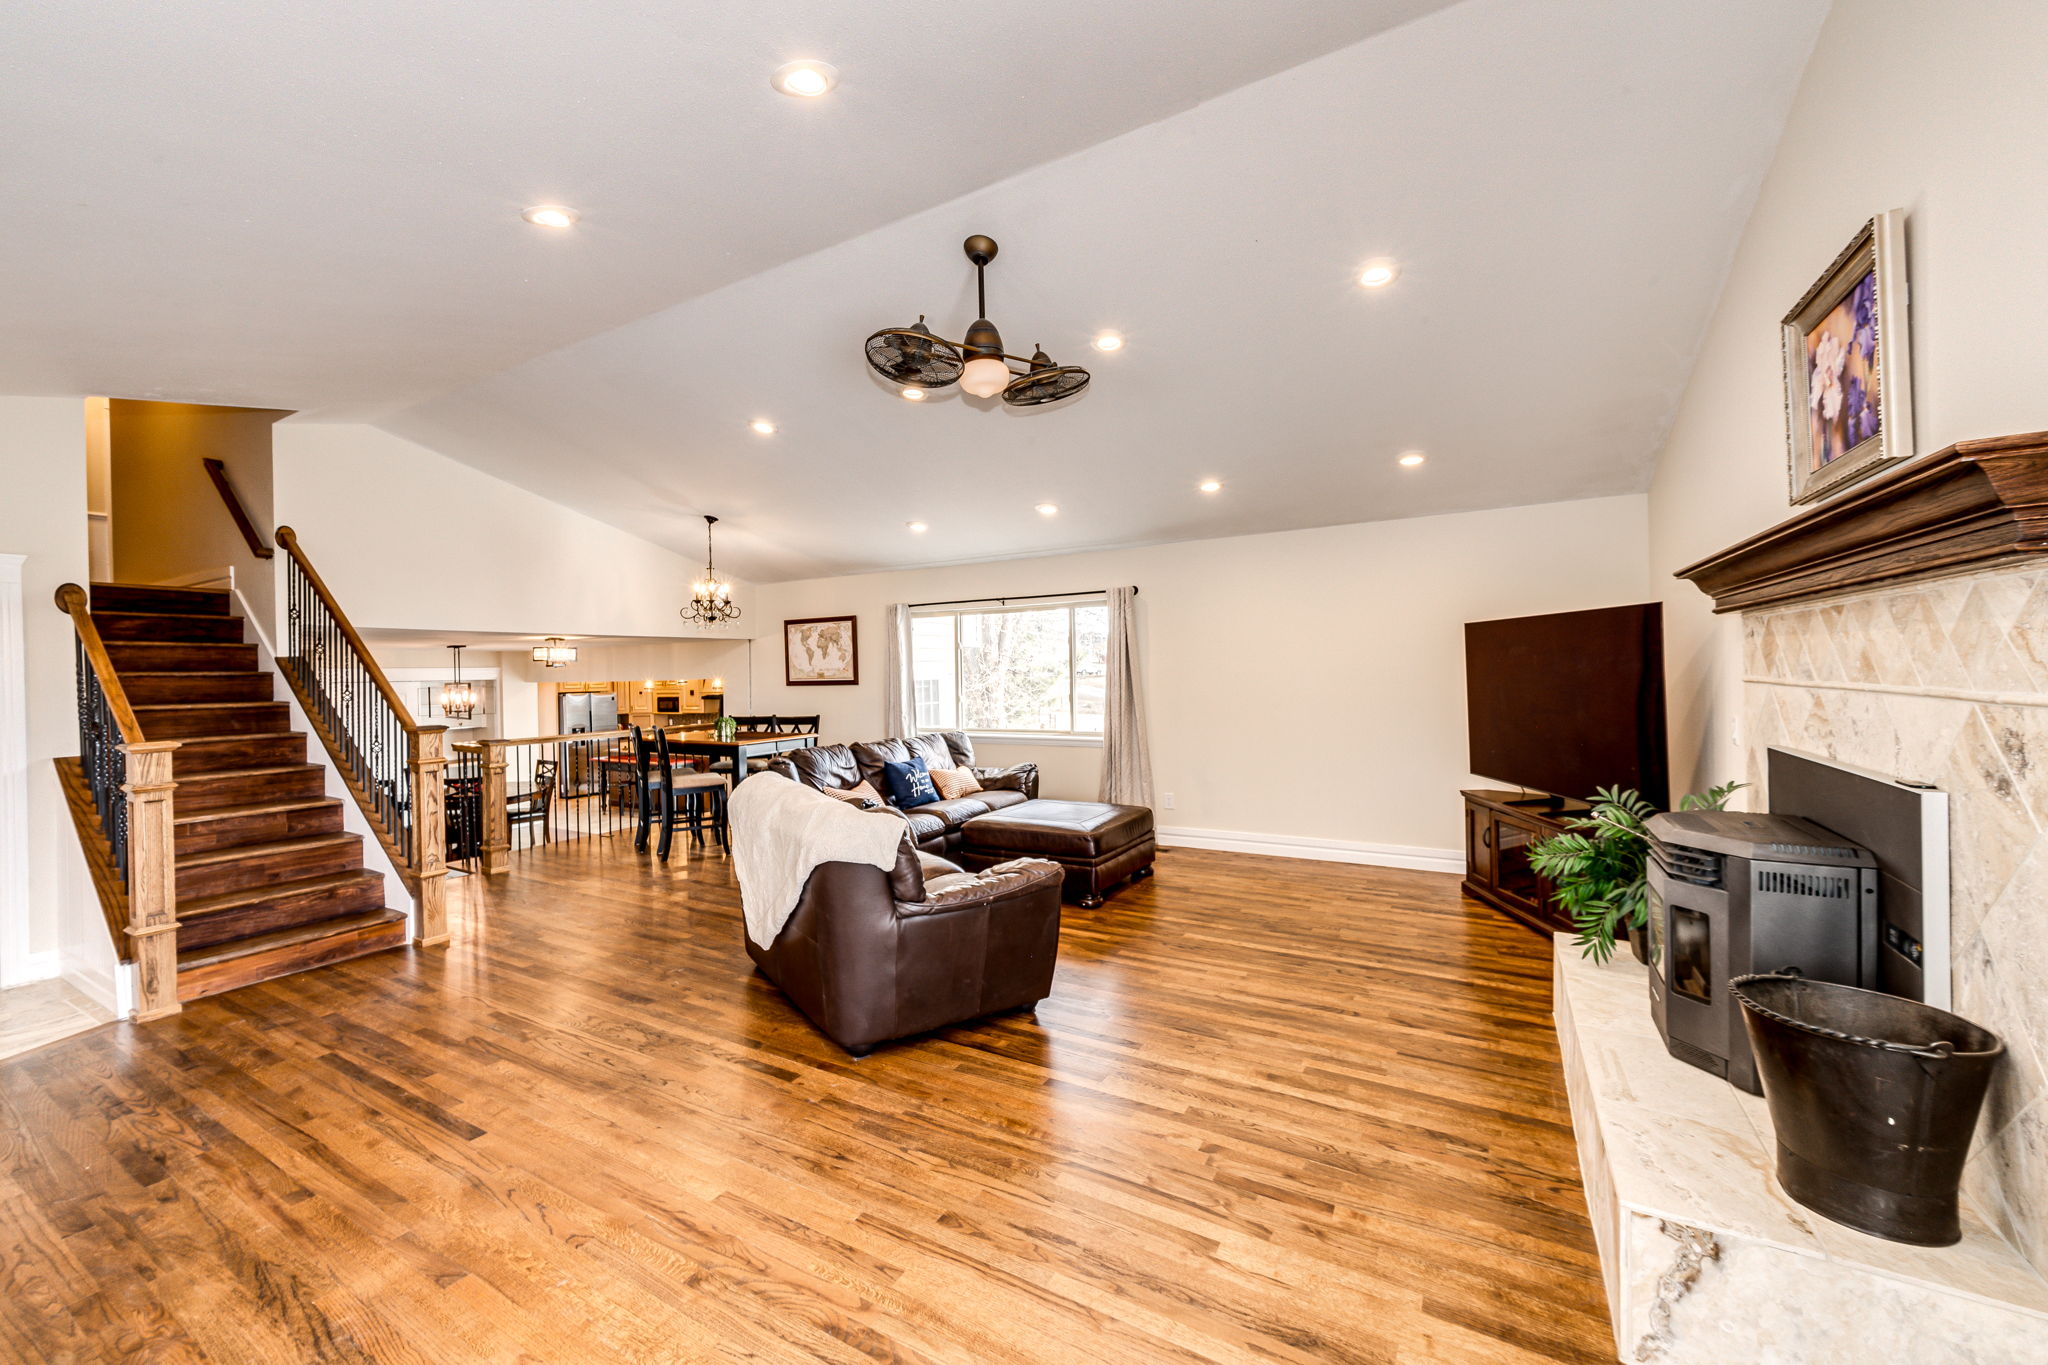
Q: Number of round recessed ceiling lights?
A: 10